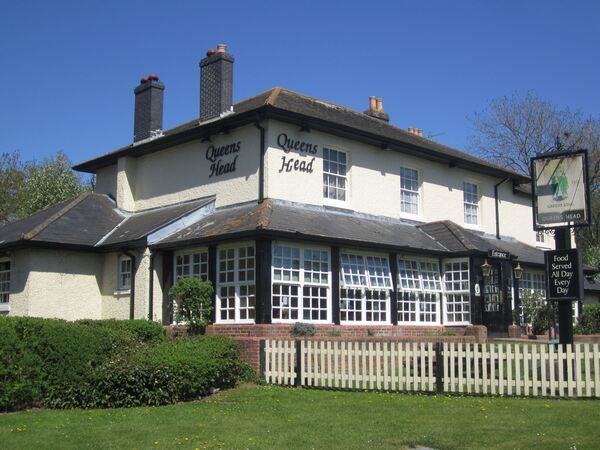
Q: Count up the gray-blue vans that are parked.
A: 0